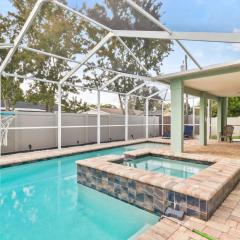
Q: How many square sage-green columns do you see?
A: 3